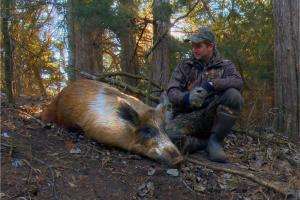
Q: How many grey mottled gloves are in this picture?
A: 2